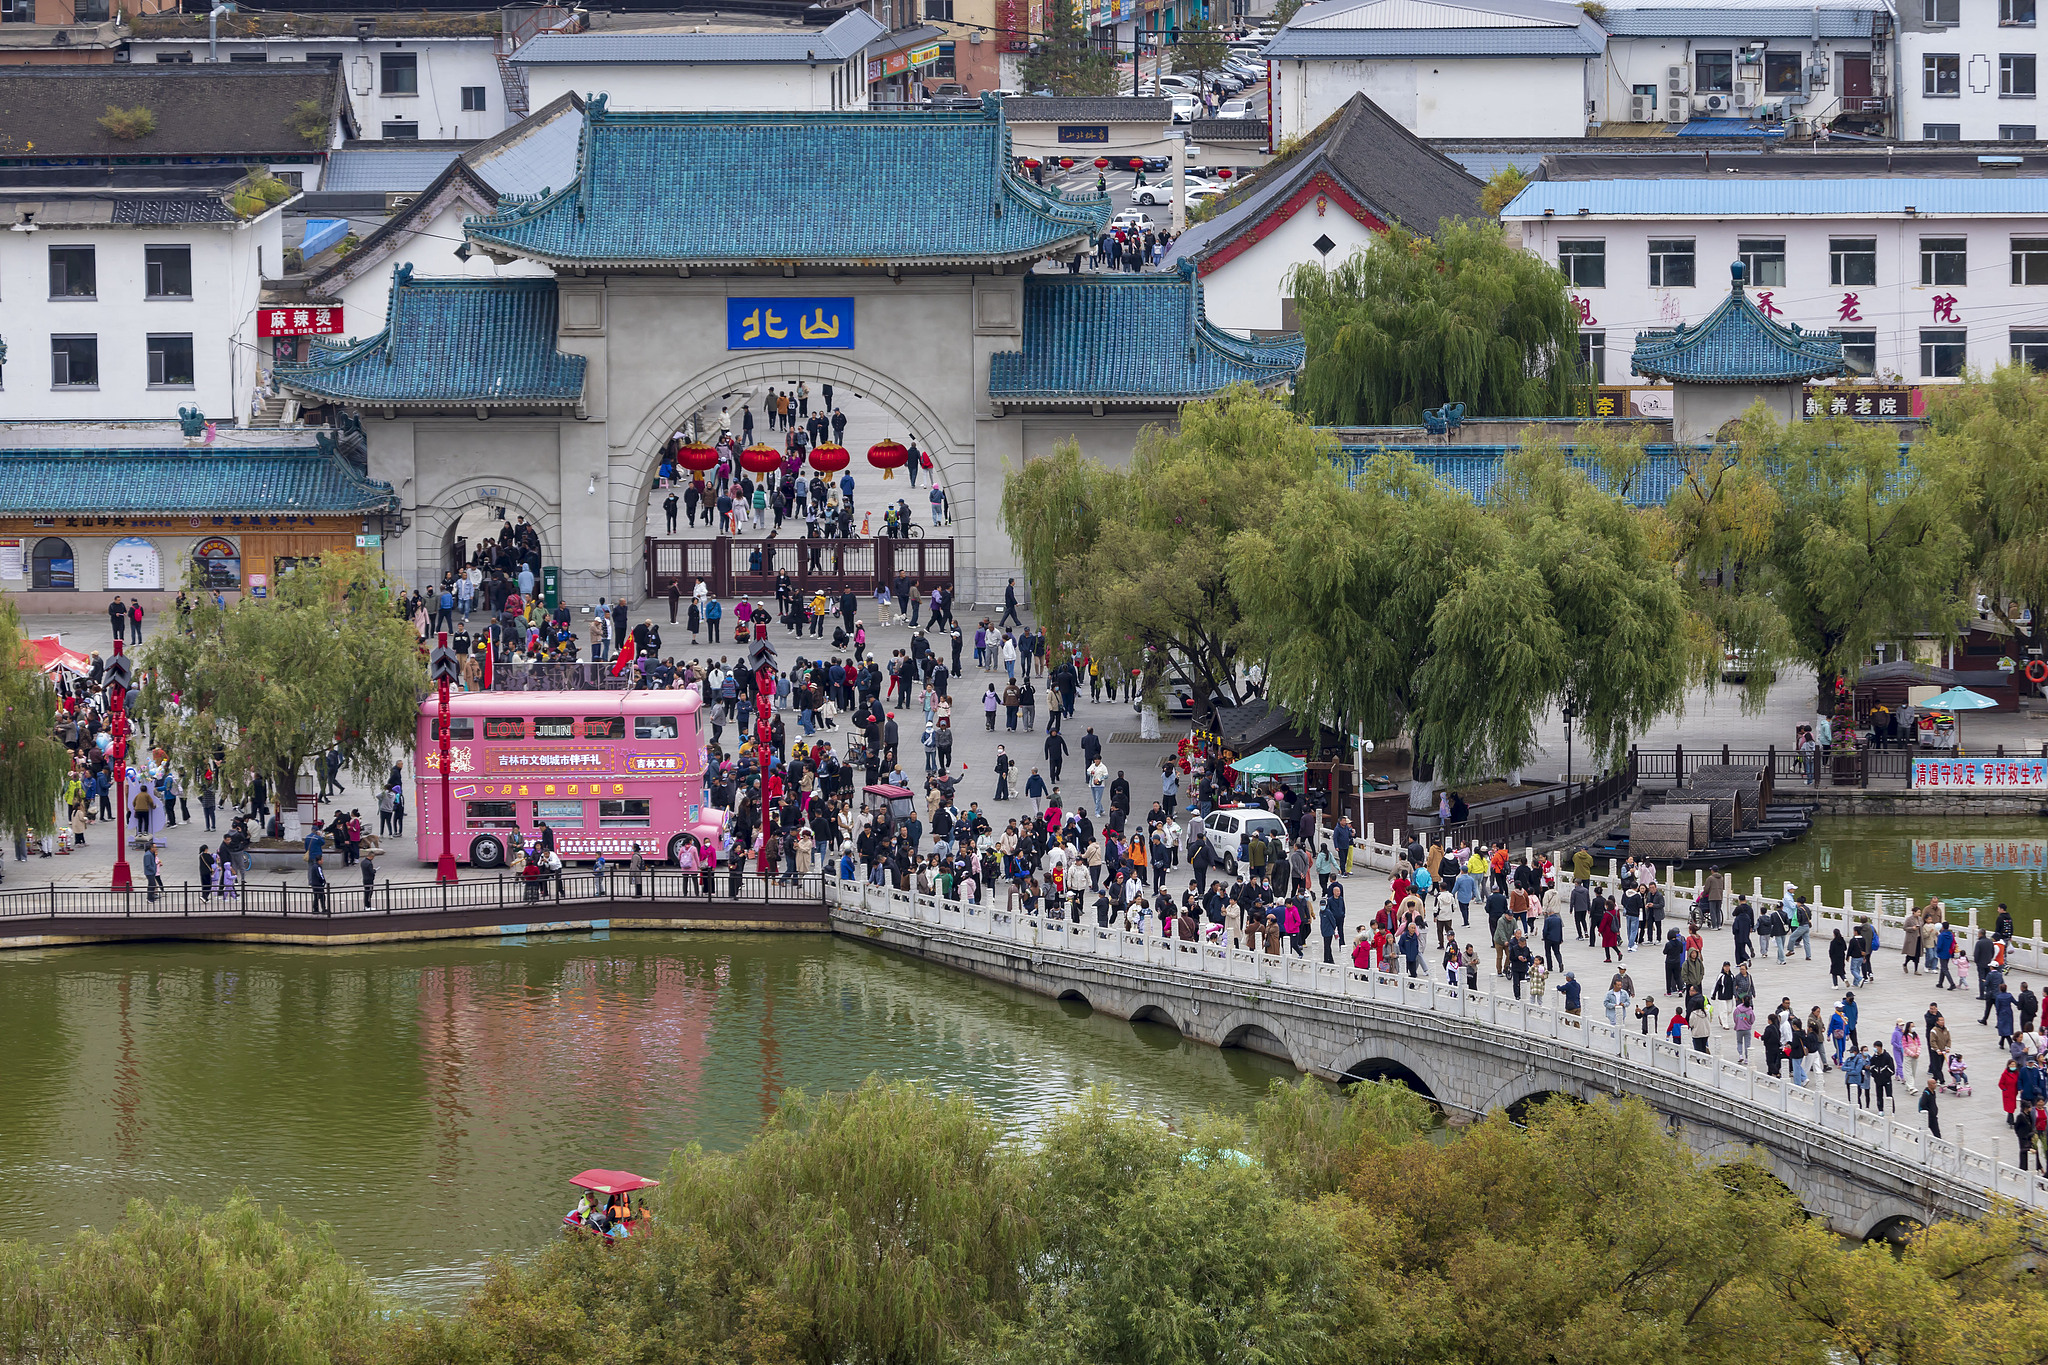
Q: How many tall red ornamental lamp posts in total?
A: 3